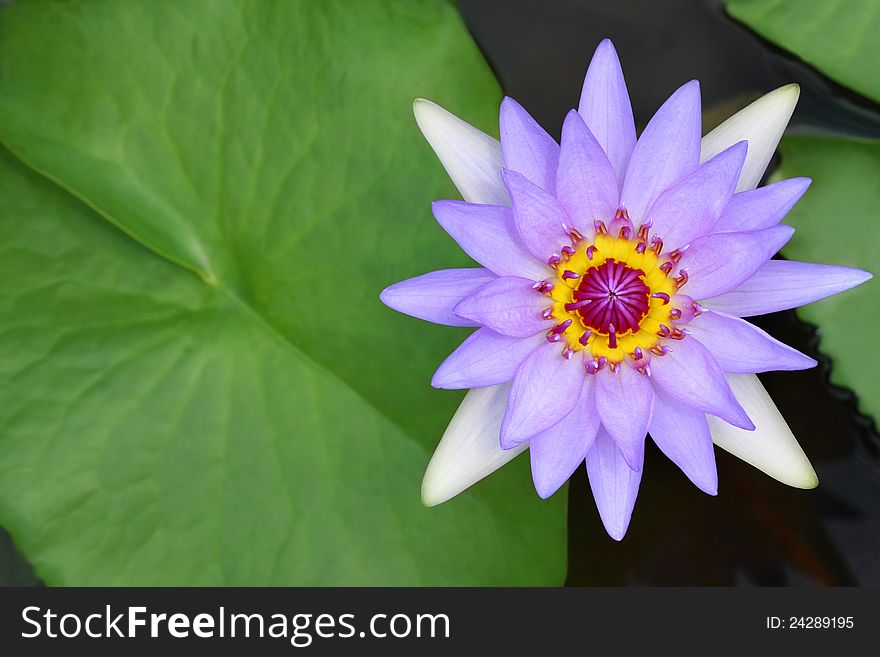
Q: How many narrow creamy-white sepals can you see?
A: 4